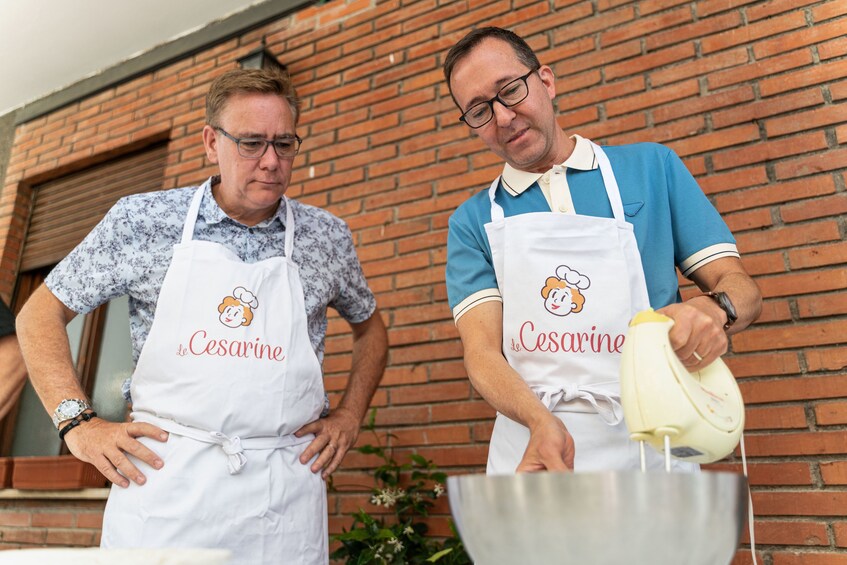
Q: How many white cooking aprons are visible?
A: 2